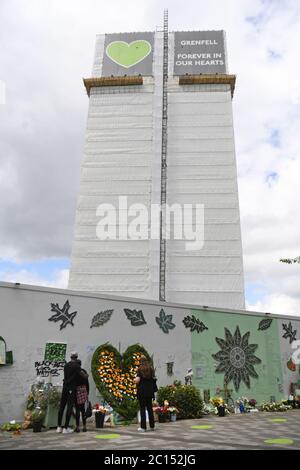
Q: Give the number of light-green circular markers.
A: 4